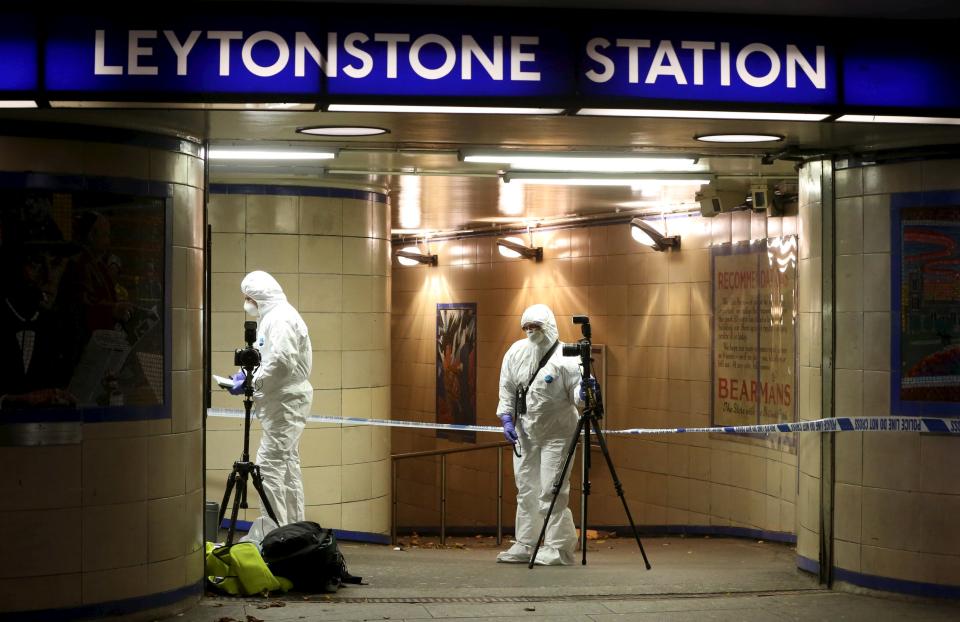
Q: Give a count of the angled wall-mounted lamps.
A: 3